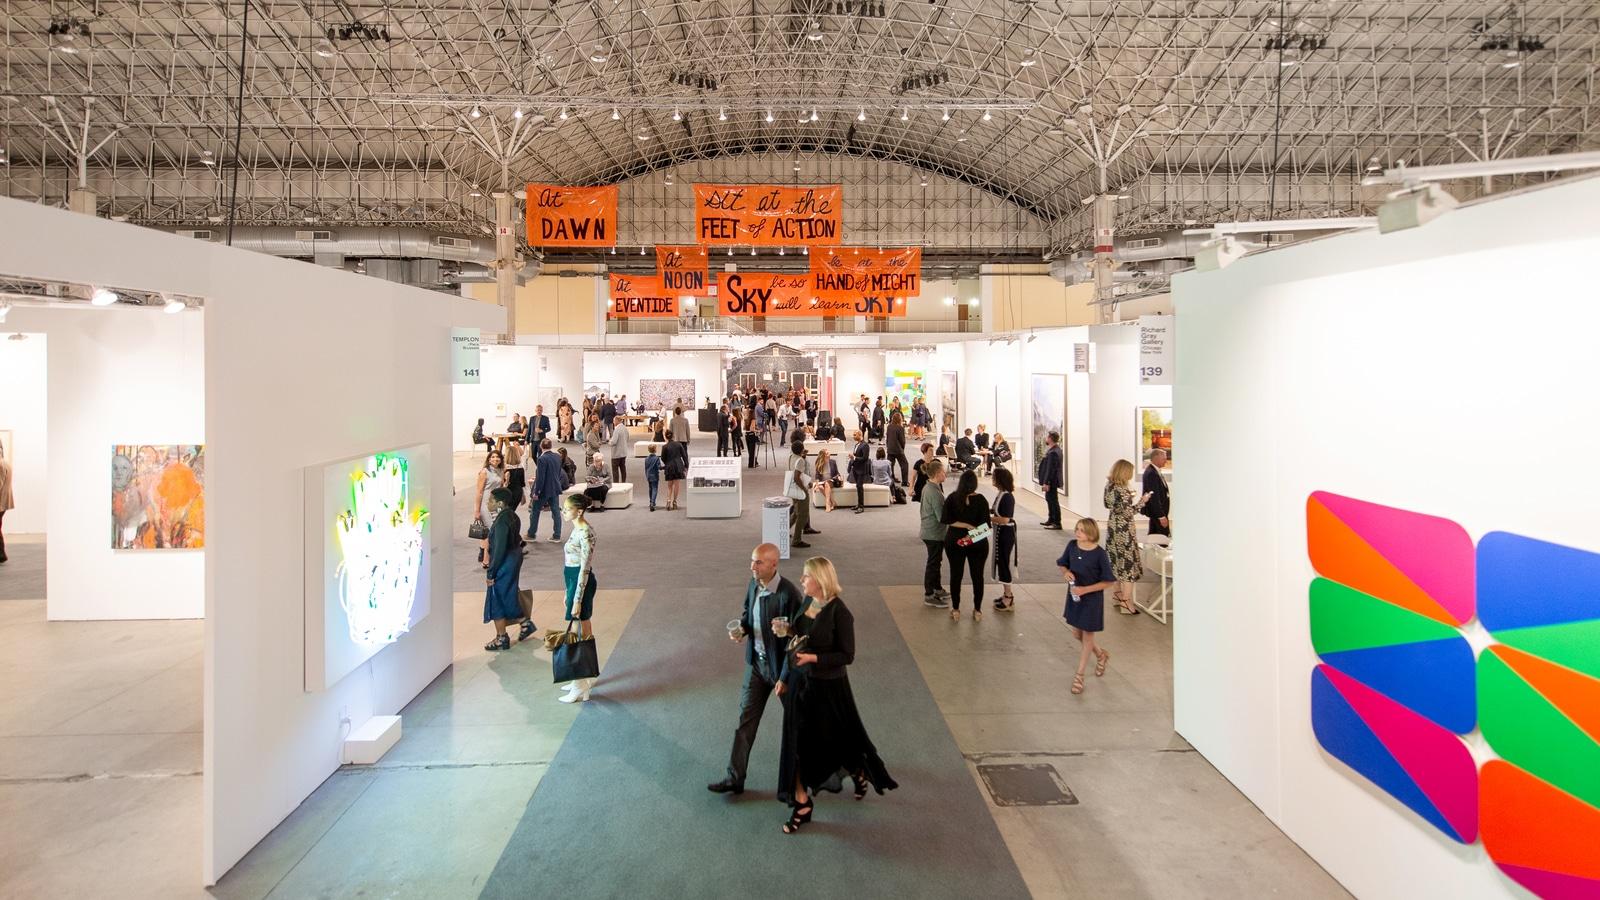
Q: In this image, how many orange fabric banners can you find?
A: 6